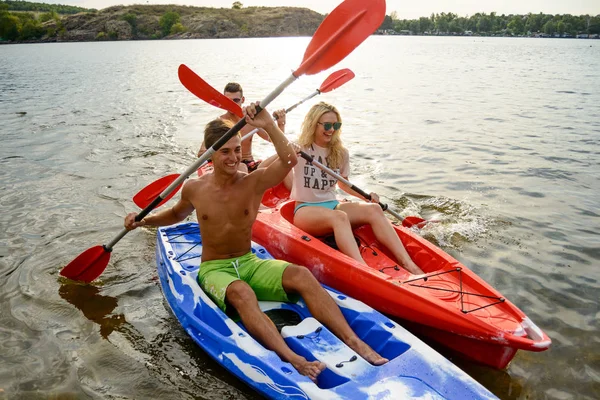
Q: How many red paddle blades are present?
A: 6